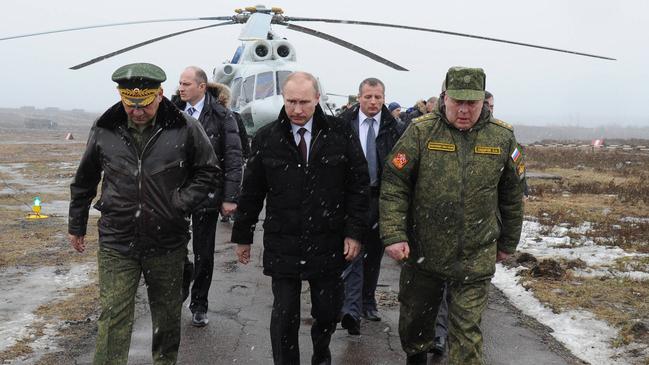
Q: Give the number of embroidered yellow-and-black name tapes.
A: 2